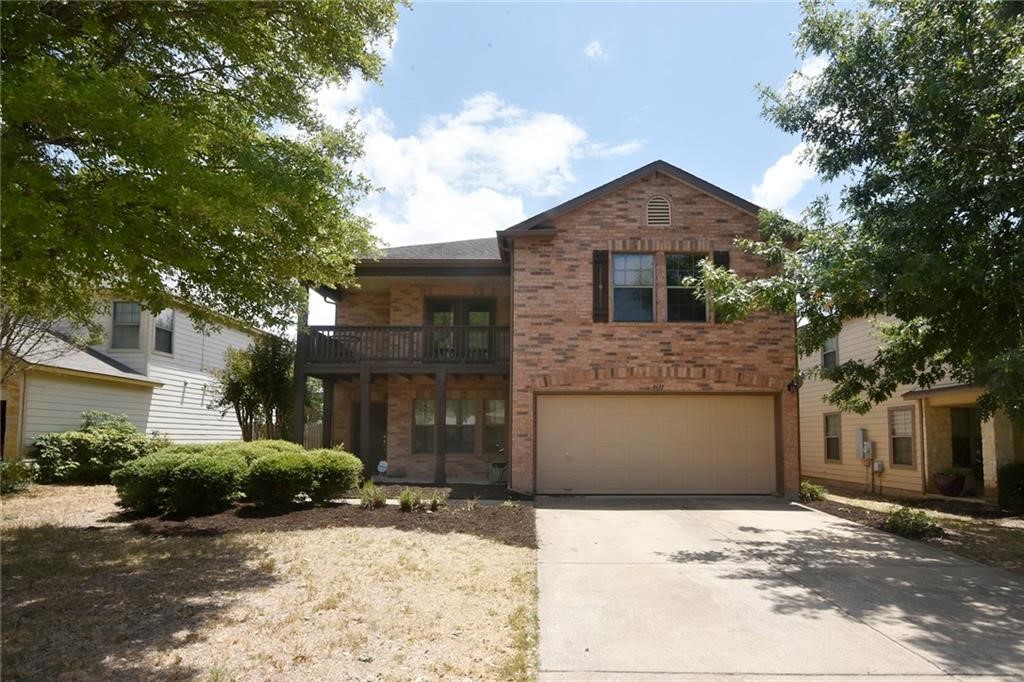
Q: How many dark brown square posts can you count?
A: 4